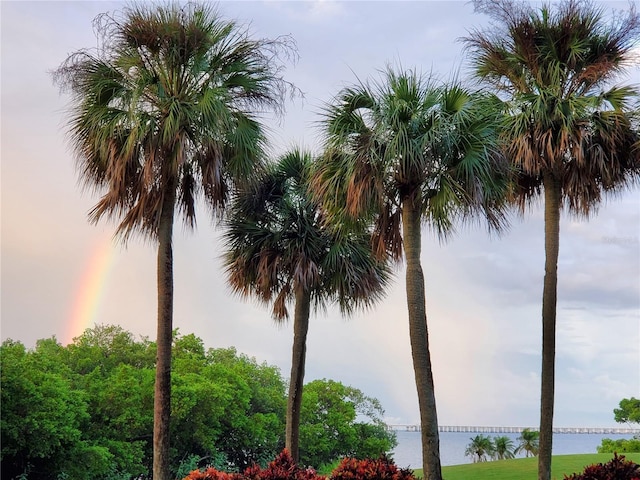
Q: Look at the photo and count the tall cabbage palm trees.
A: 4